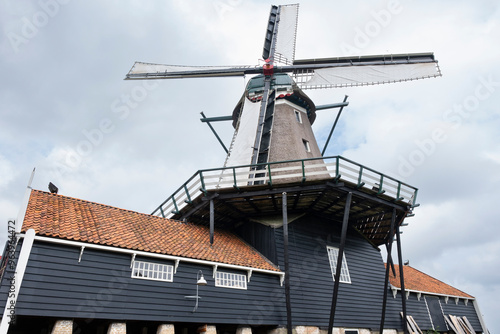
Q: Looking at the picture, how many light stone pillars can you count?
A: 5